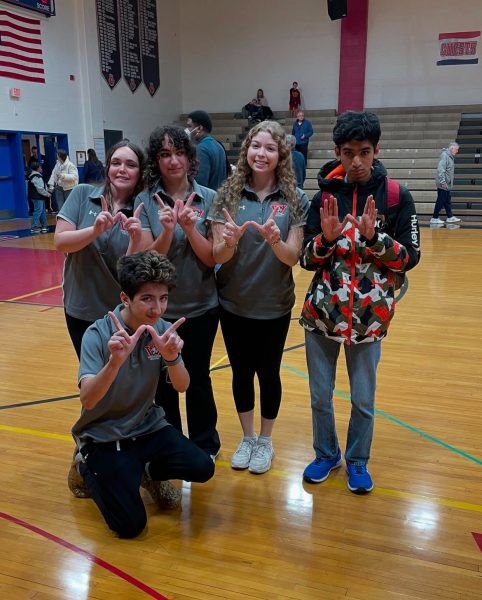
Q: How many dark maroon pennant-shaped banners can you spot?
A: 3